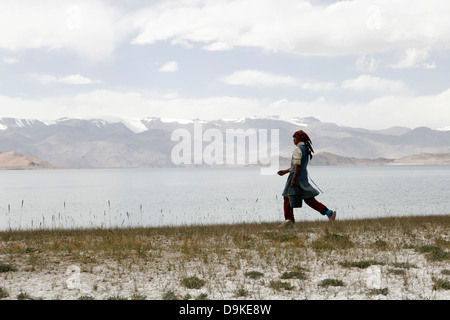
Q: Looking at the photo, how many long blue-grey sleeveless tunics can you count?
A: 1